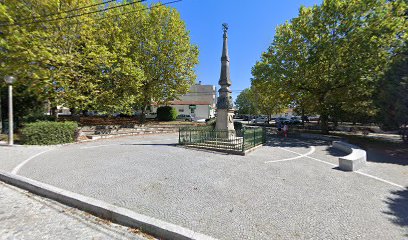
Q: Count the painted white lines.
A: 3